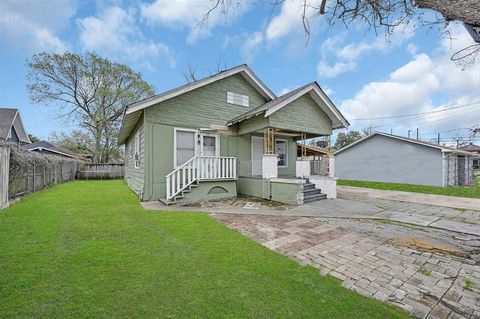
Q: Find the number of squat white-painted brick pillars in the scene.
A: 3